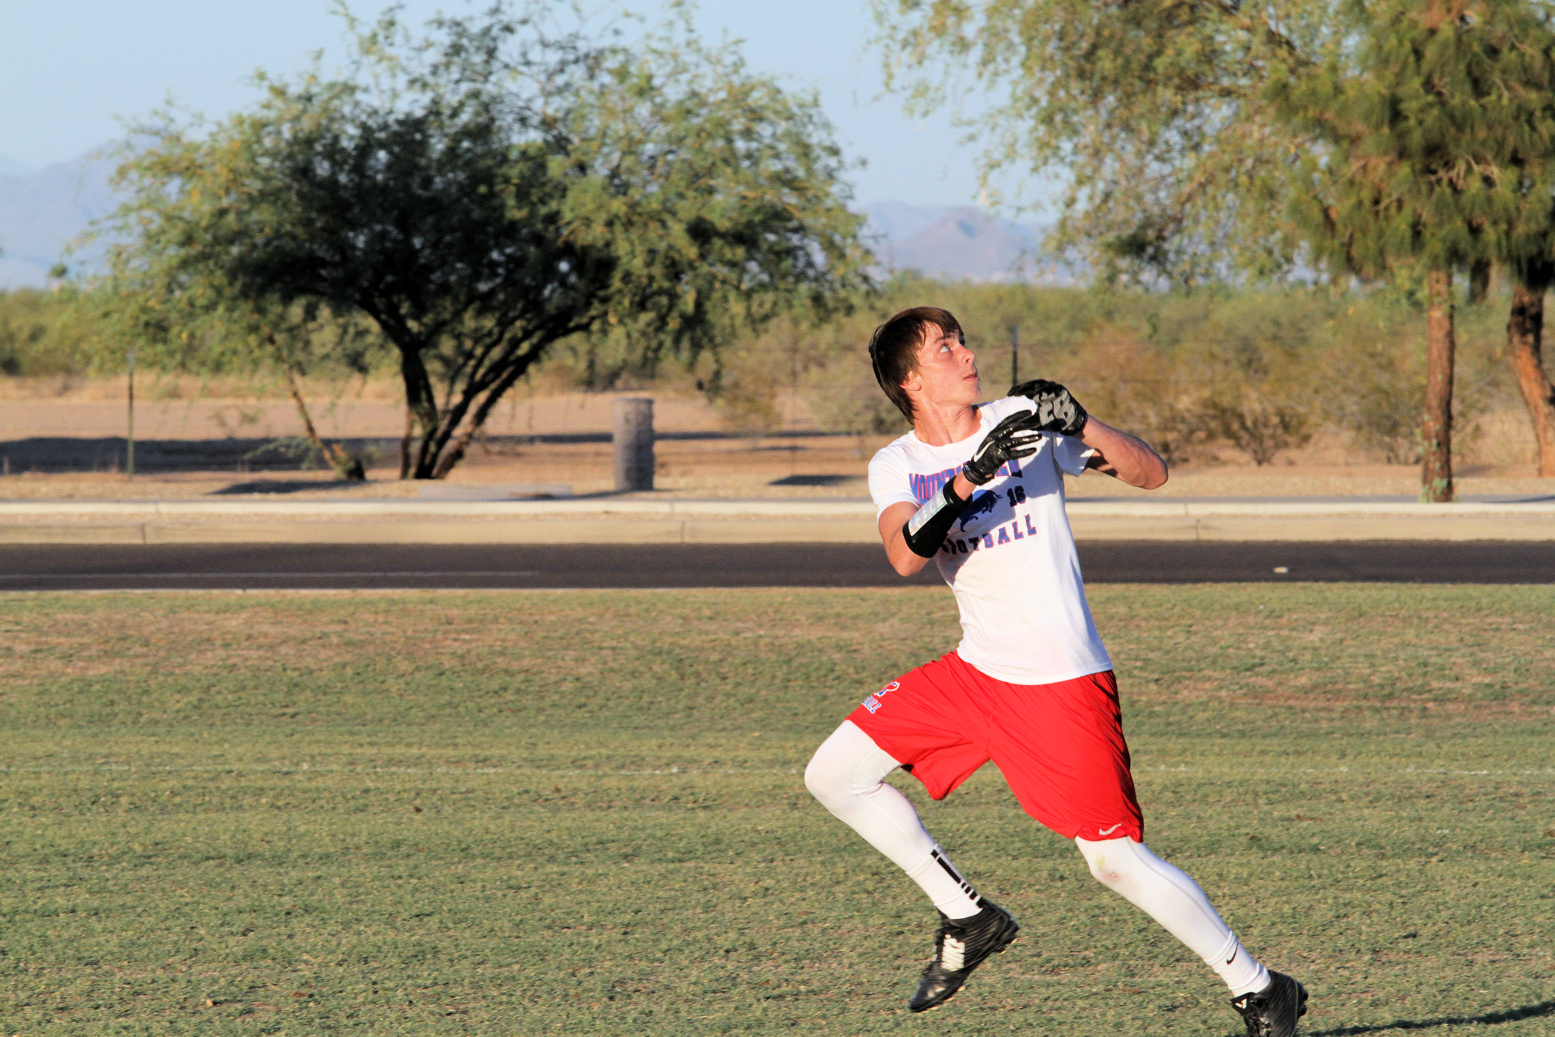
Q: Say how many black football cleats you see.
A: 2